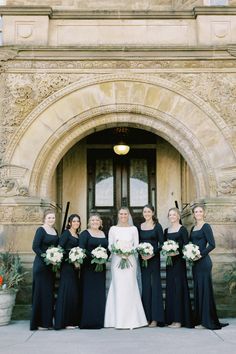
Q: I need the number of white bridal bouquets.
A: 7